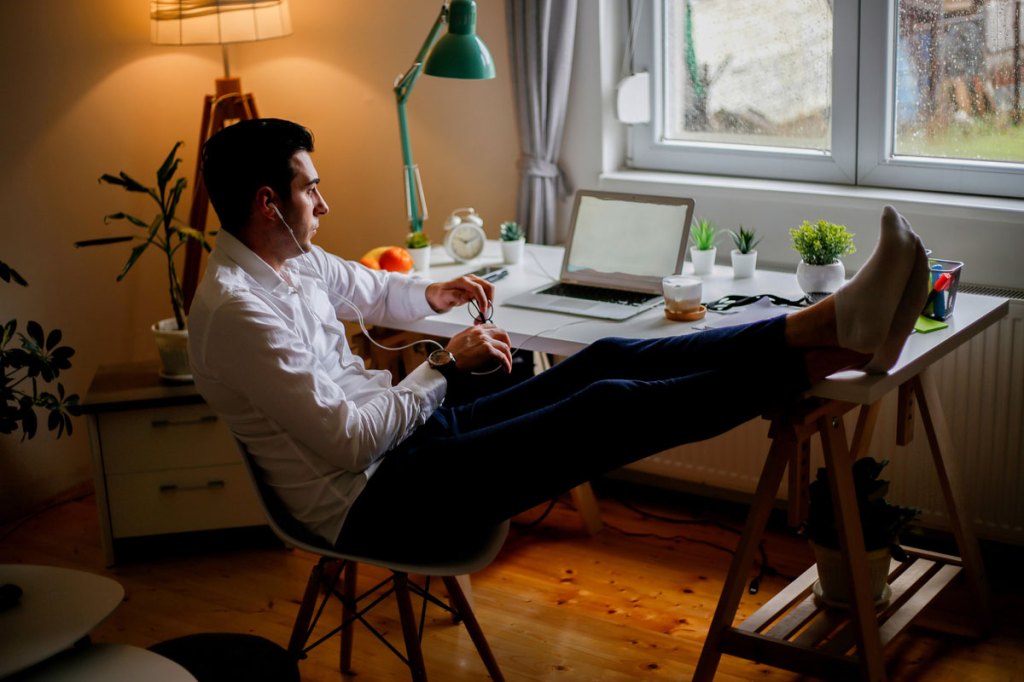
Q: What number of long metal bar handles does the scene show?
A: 2